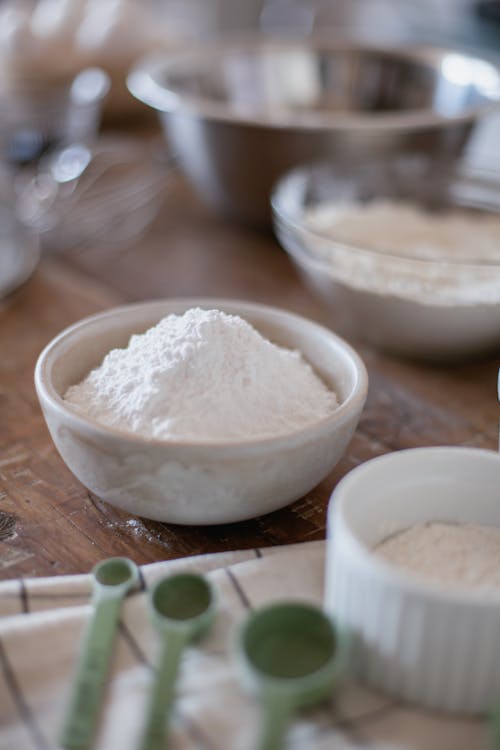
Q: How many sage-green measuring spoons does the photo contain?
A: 3